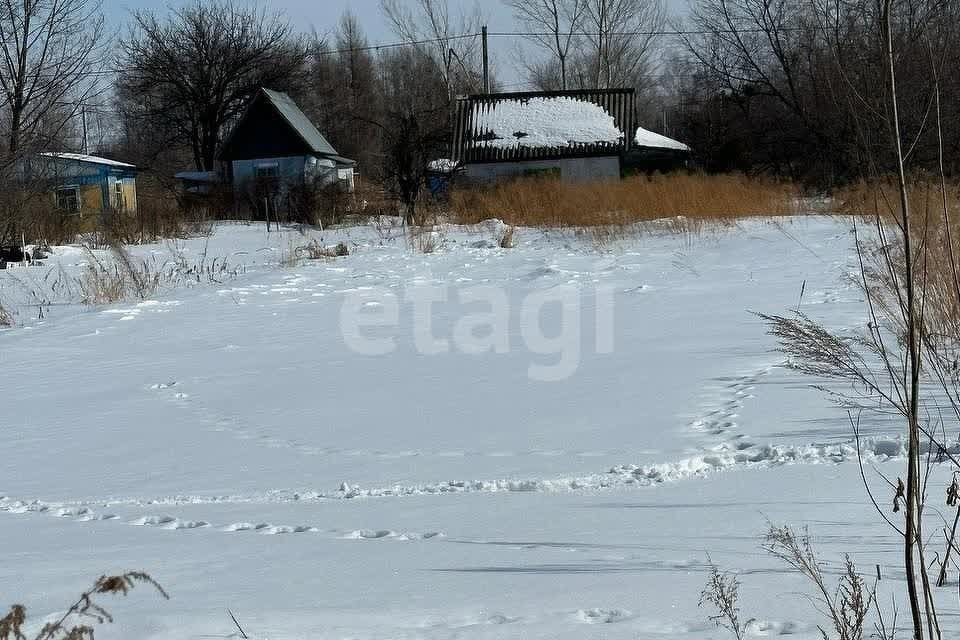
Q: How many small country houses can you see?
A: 3